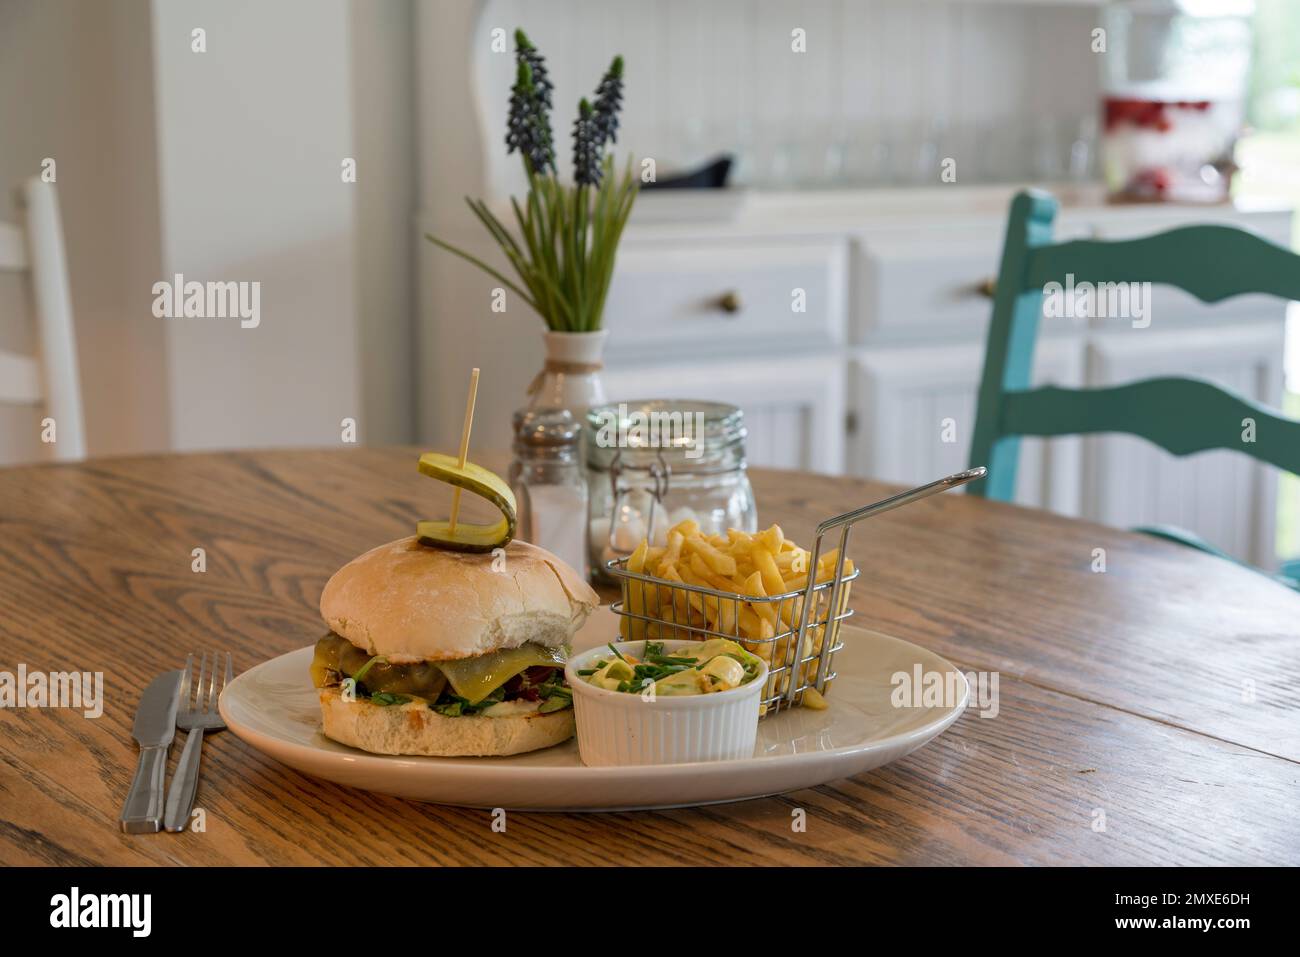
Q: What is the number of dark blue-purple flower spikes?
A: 4